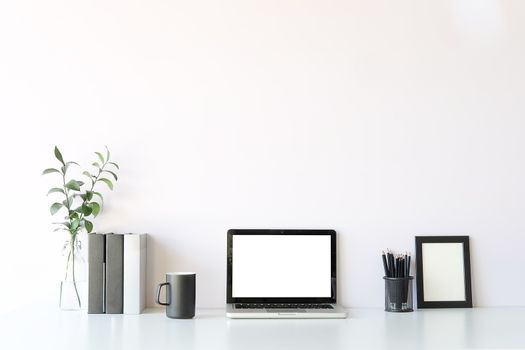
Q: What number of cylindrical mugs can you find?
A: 1